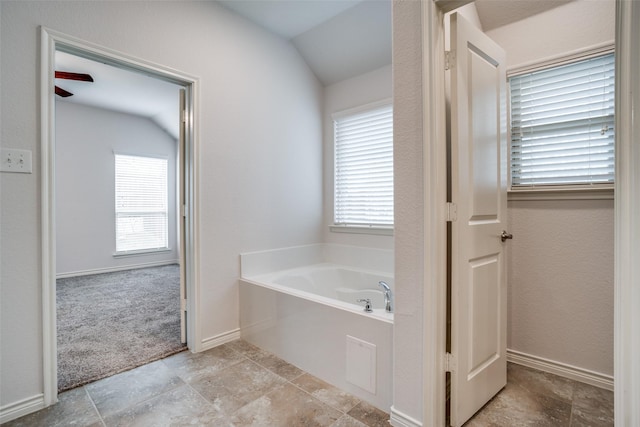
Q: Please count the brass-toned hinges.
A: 0